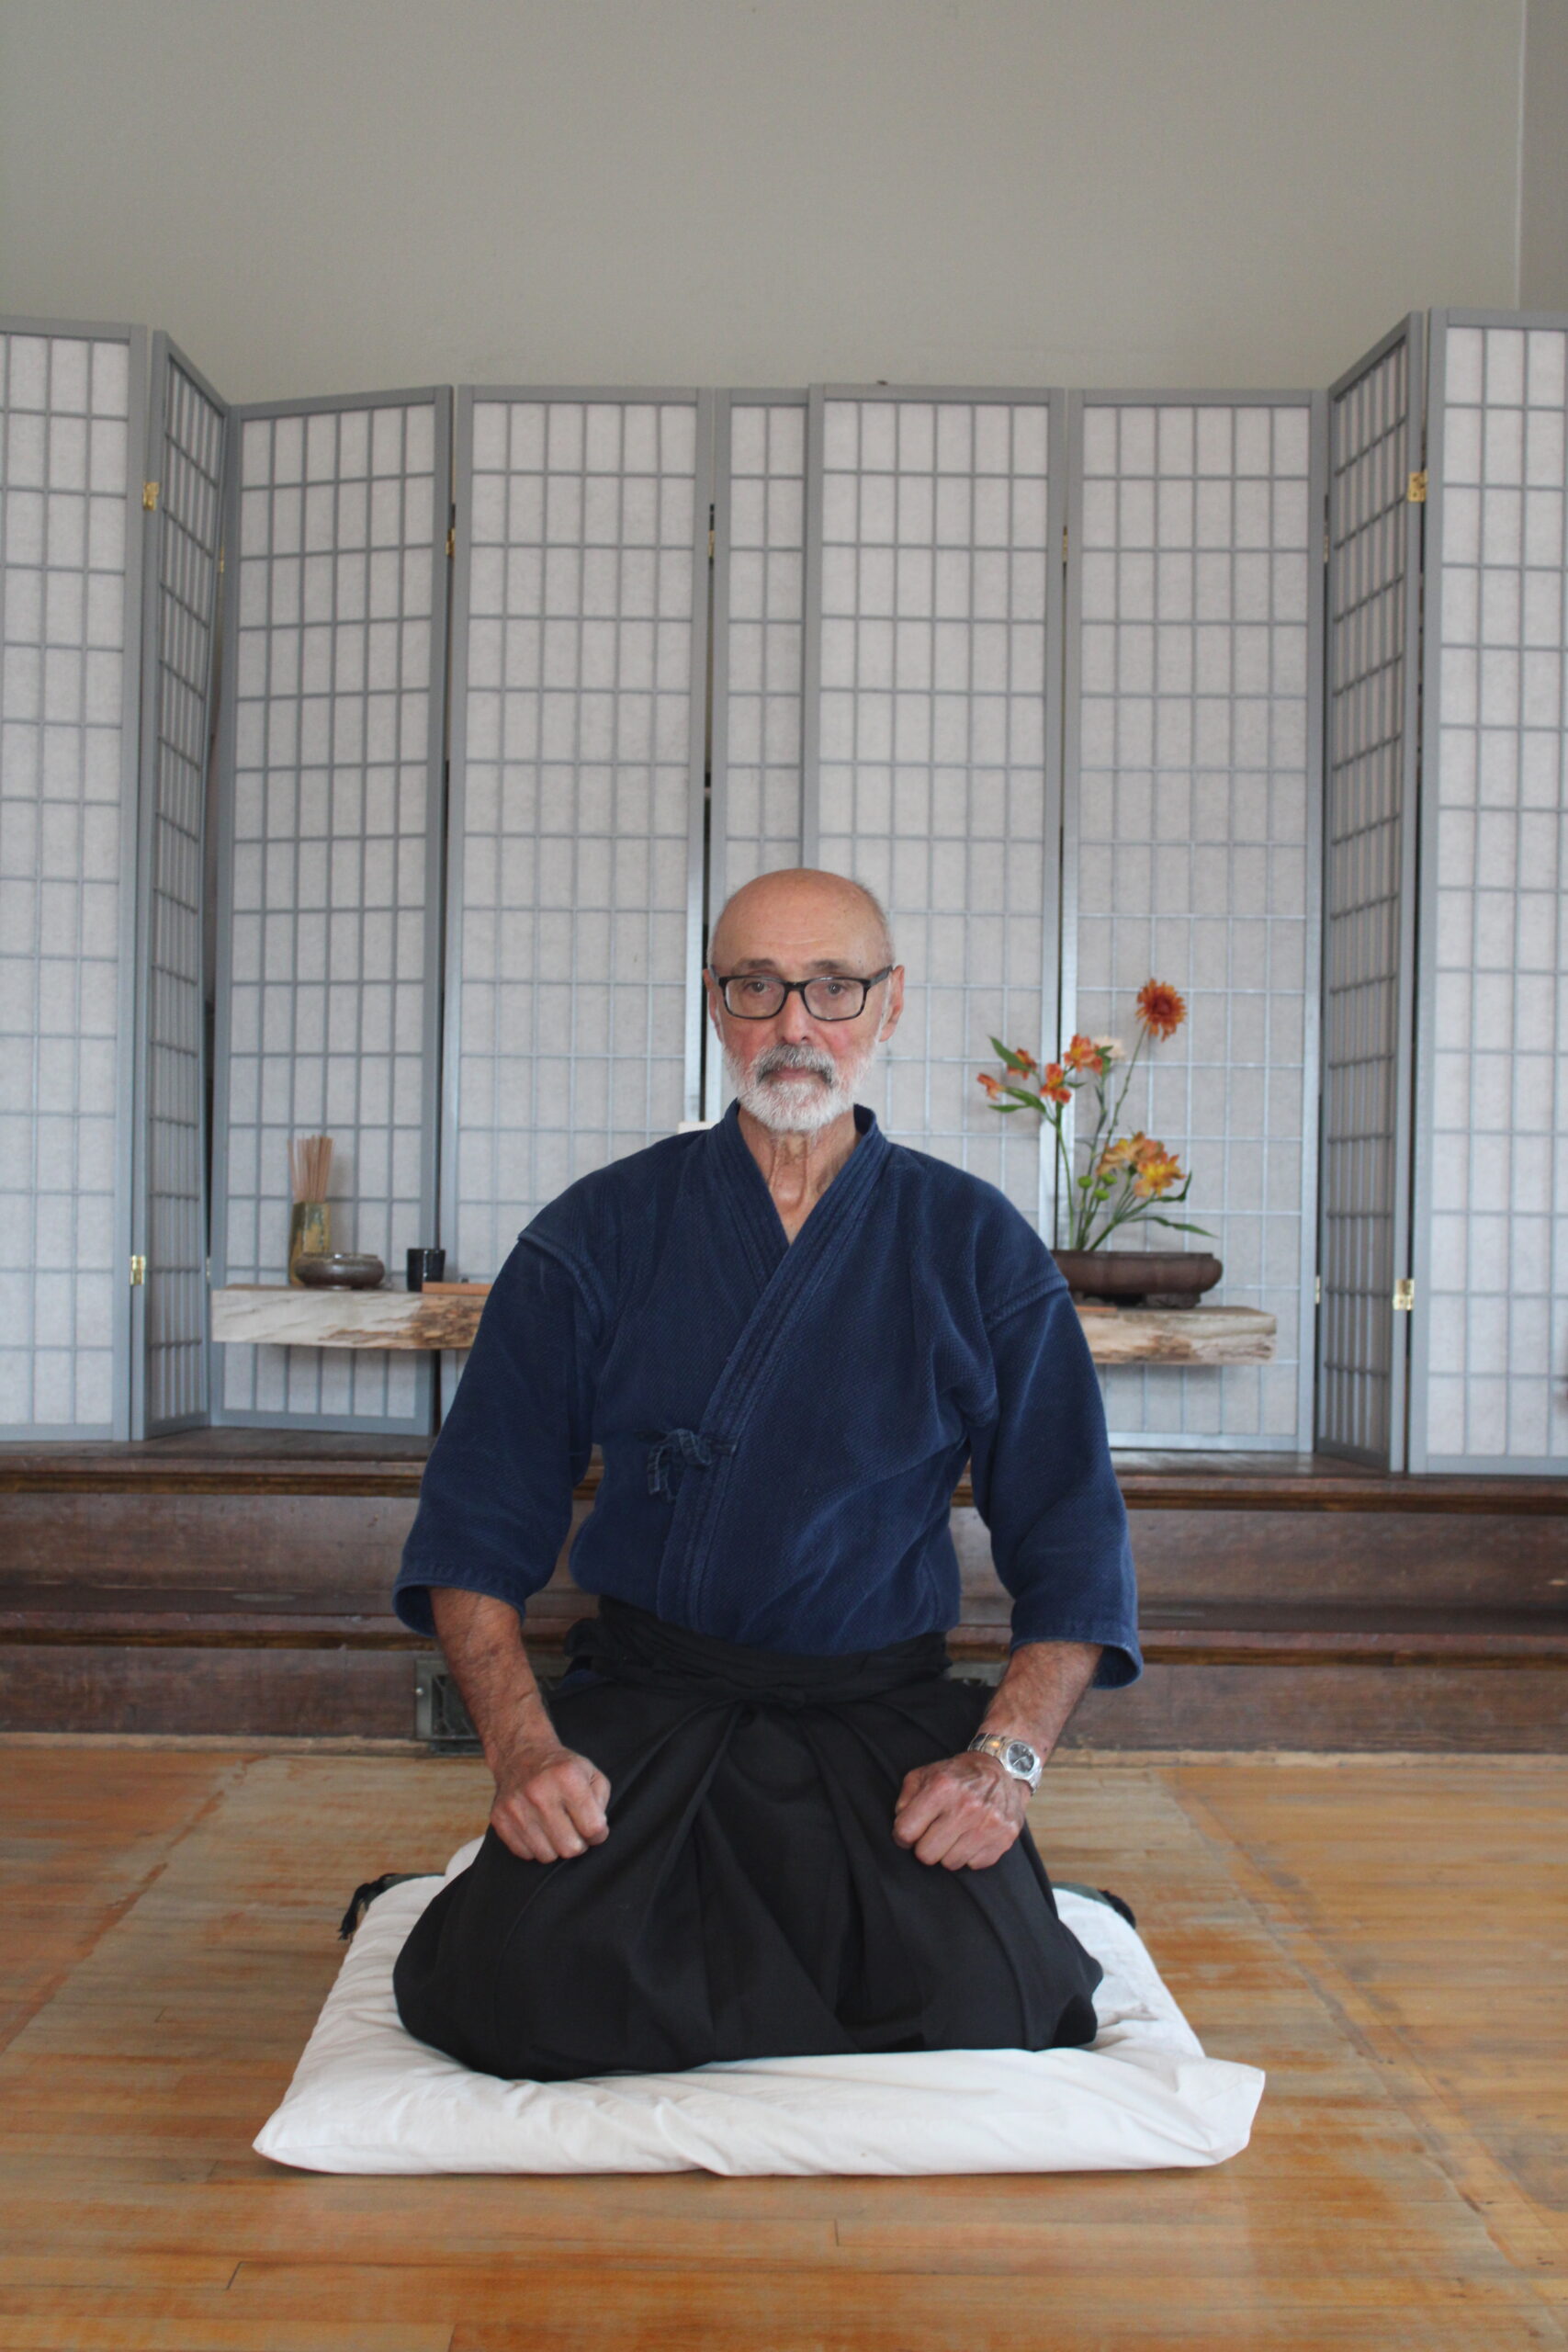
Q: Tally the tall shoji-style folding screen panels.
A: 9